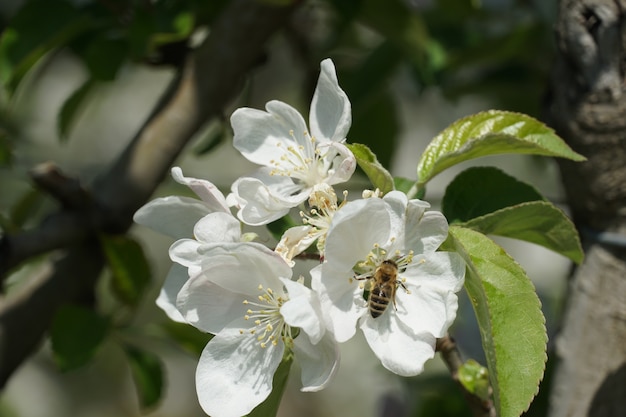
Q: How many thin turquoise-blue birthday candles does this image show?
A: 0